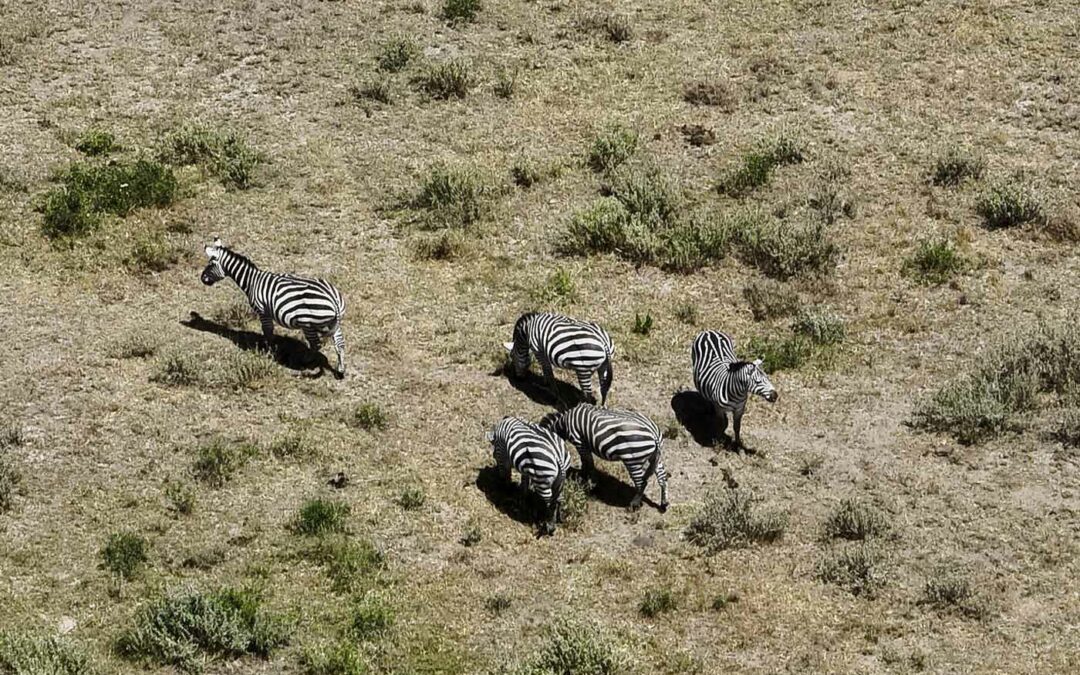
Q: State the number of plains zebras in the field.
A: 5